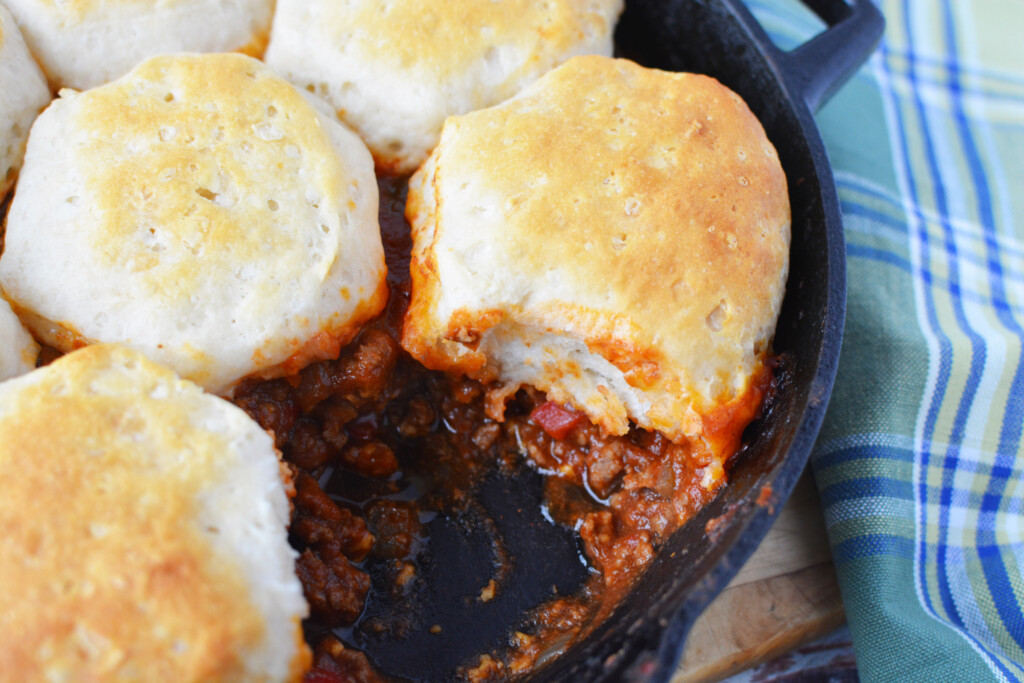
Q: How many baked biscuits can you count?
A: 7